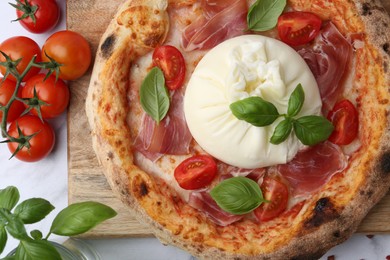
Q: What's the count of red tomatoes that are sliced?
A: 5